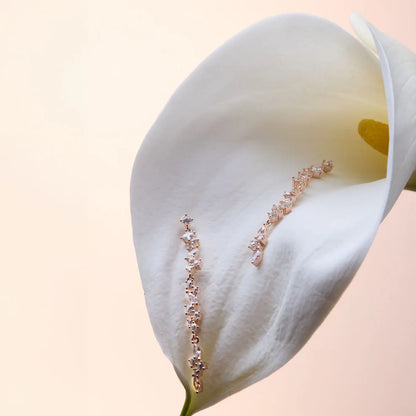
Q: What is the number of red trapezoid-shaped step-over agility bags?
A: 0